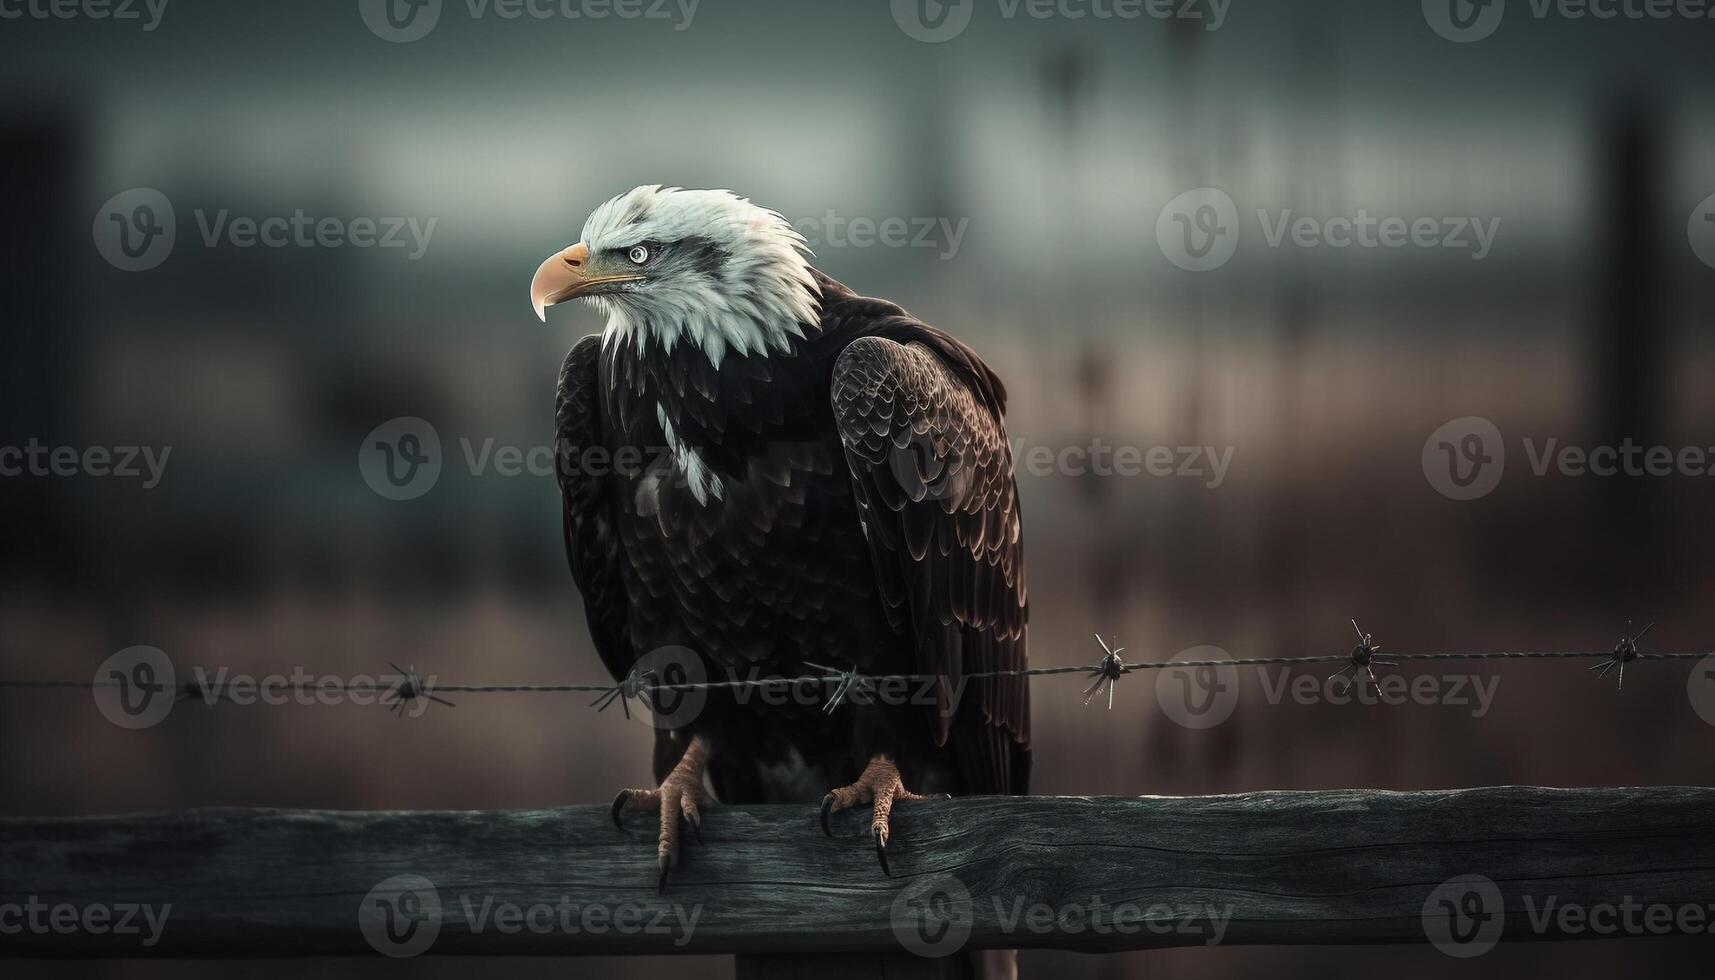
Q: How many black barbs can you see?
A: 7